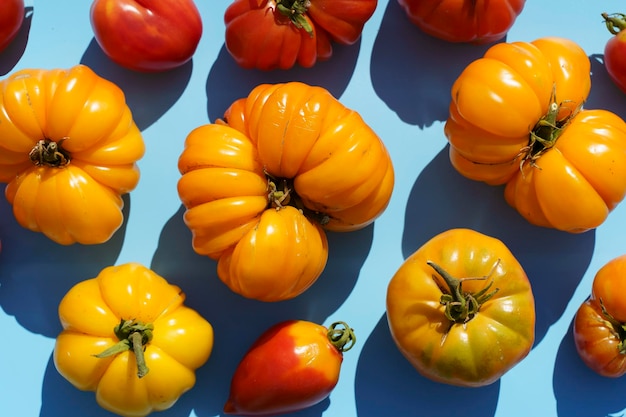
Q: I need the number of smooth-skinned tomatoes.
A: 4